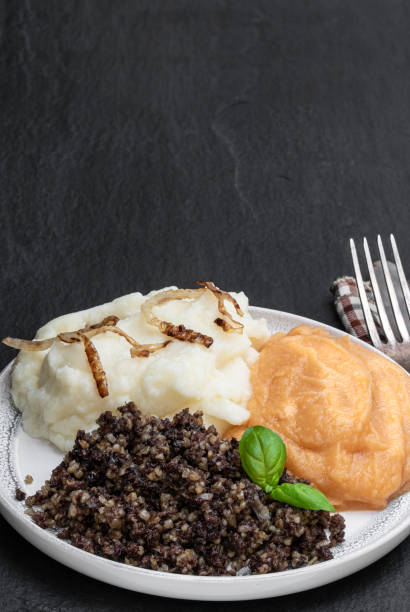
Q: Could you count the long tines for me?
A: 4